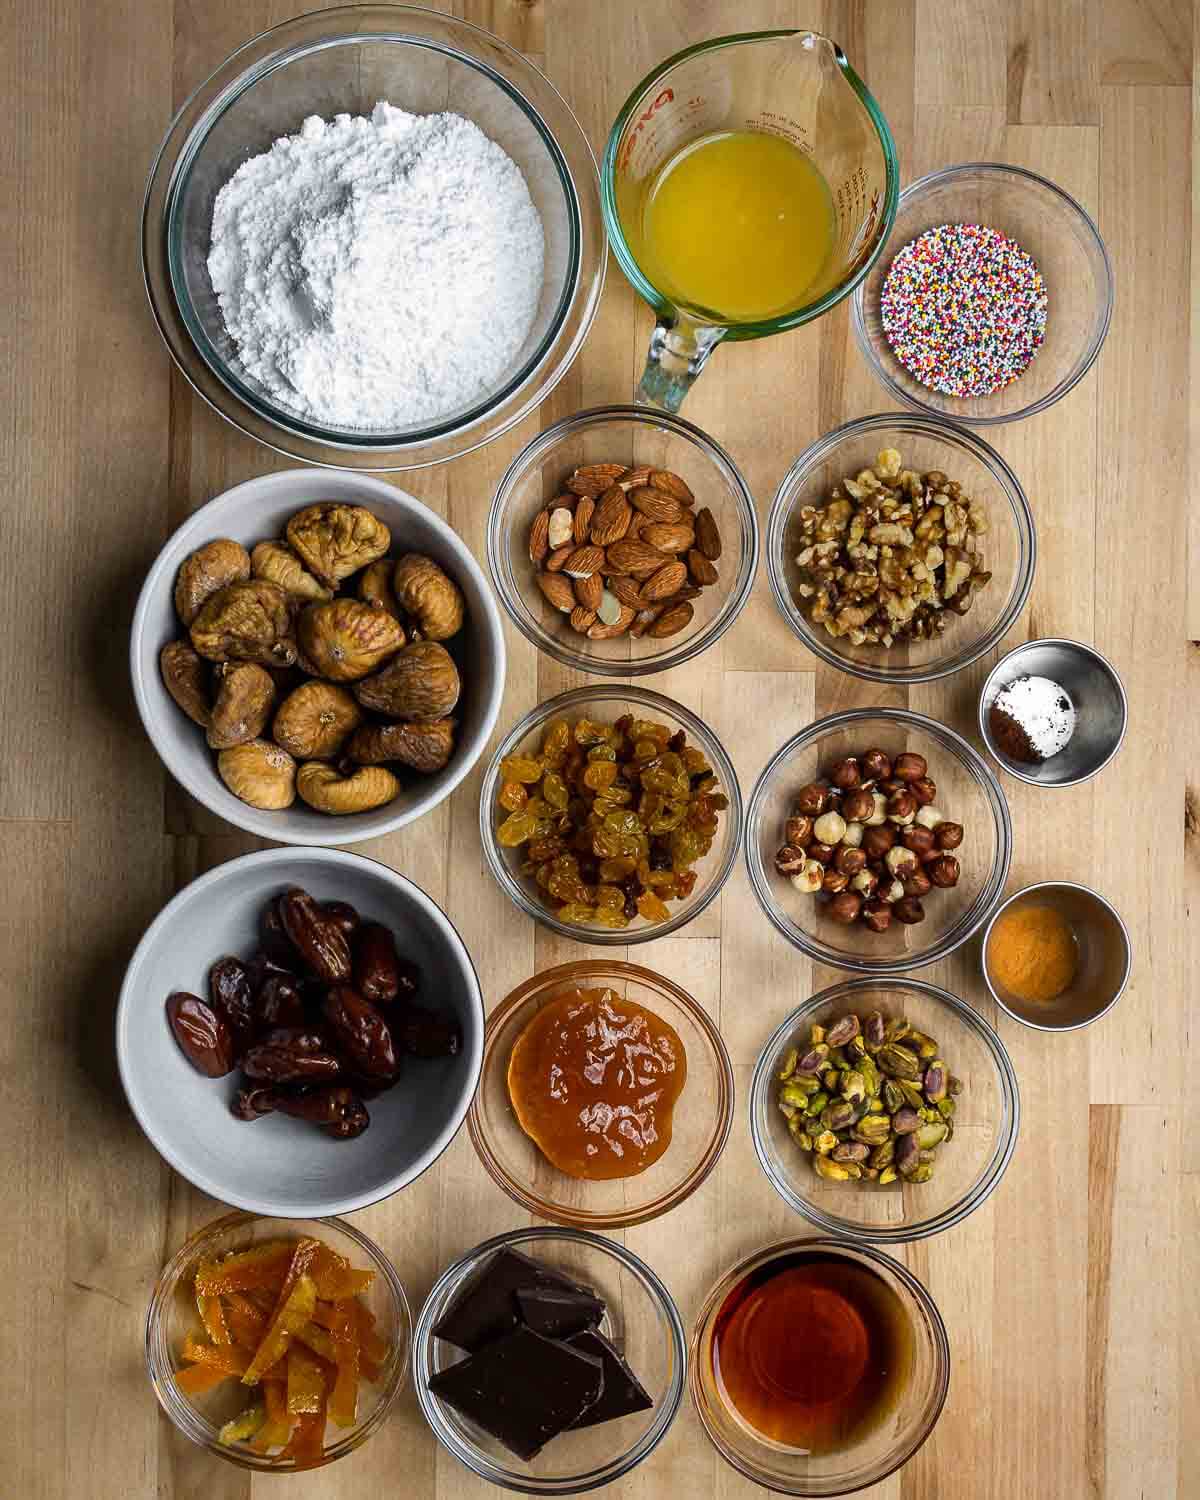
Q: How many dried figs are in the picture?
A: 14